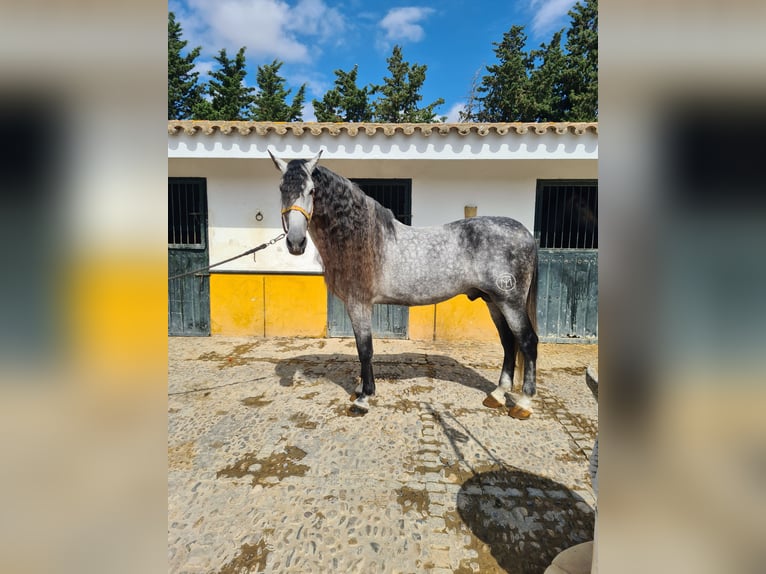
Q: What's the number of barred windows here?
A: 3